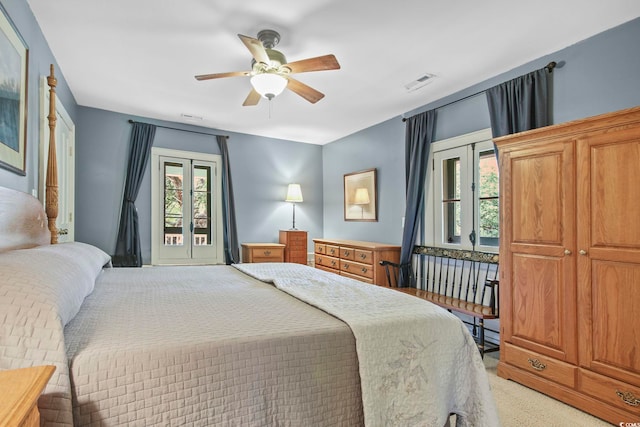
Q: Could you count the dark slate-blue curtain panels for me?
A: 4